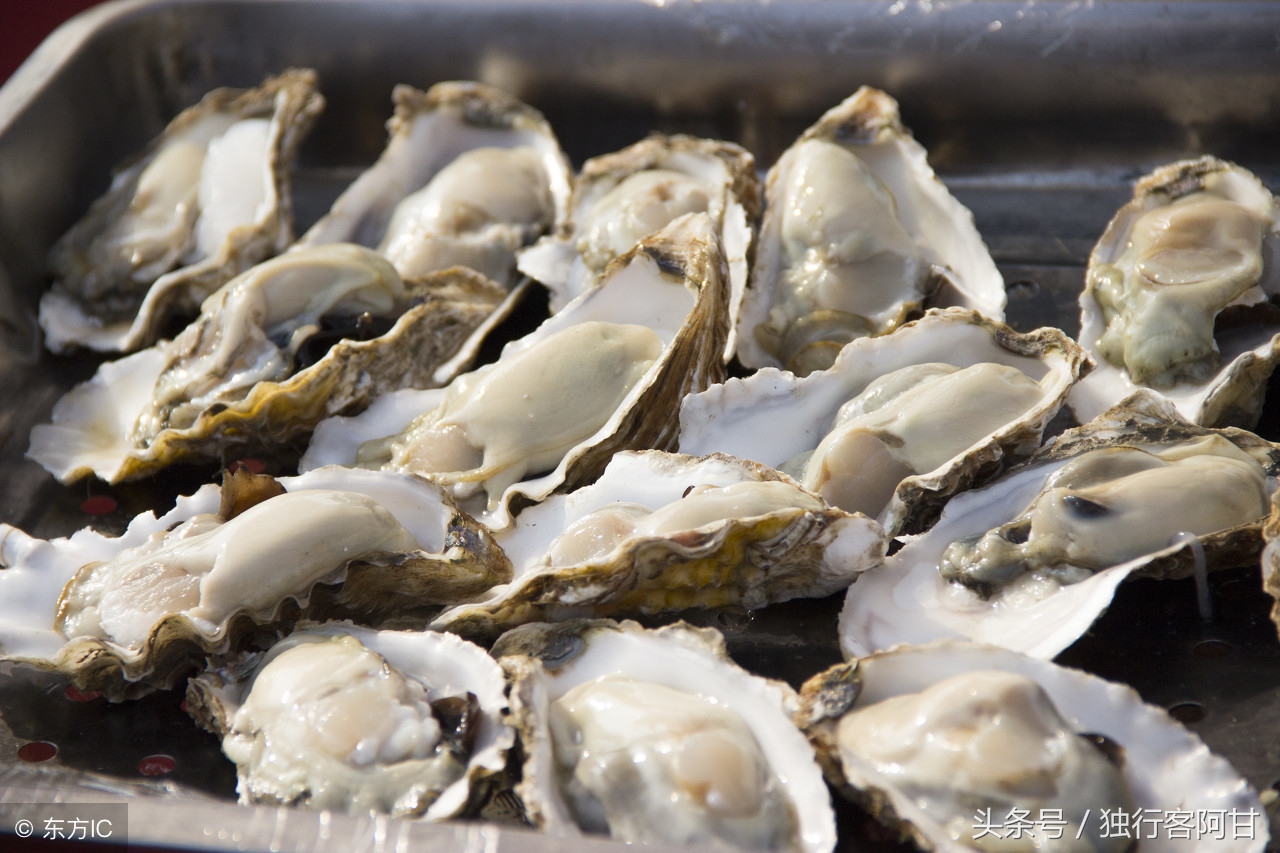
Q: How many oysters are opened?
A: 14